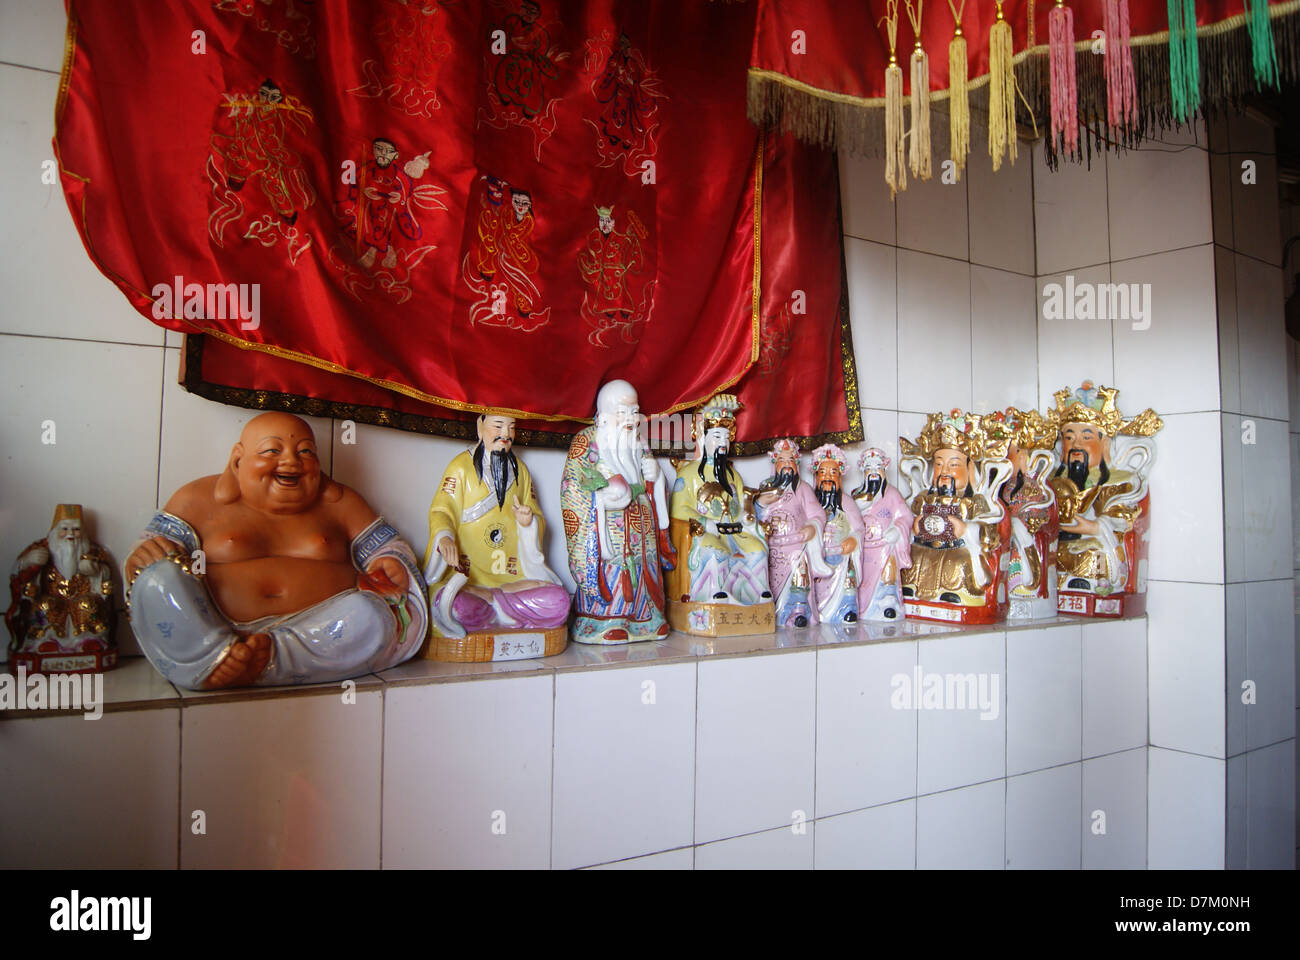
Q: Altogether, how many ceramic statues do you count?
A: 11